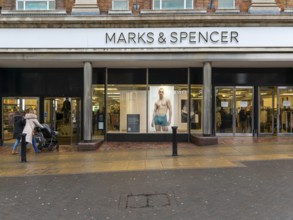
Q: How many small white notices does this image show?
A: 3